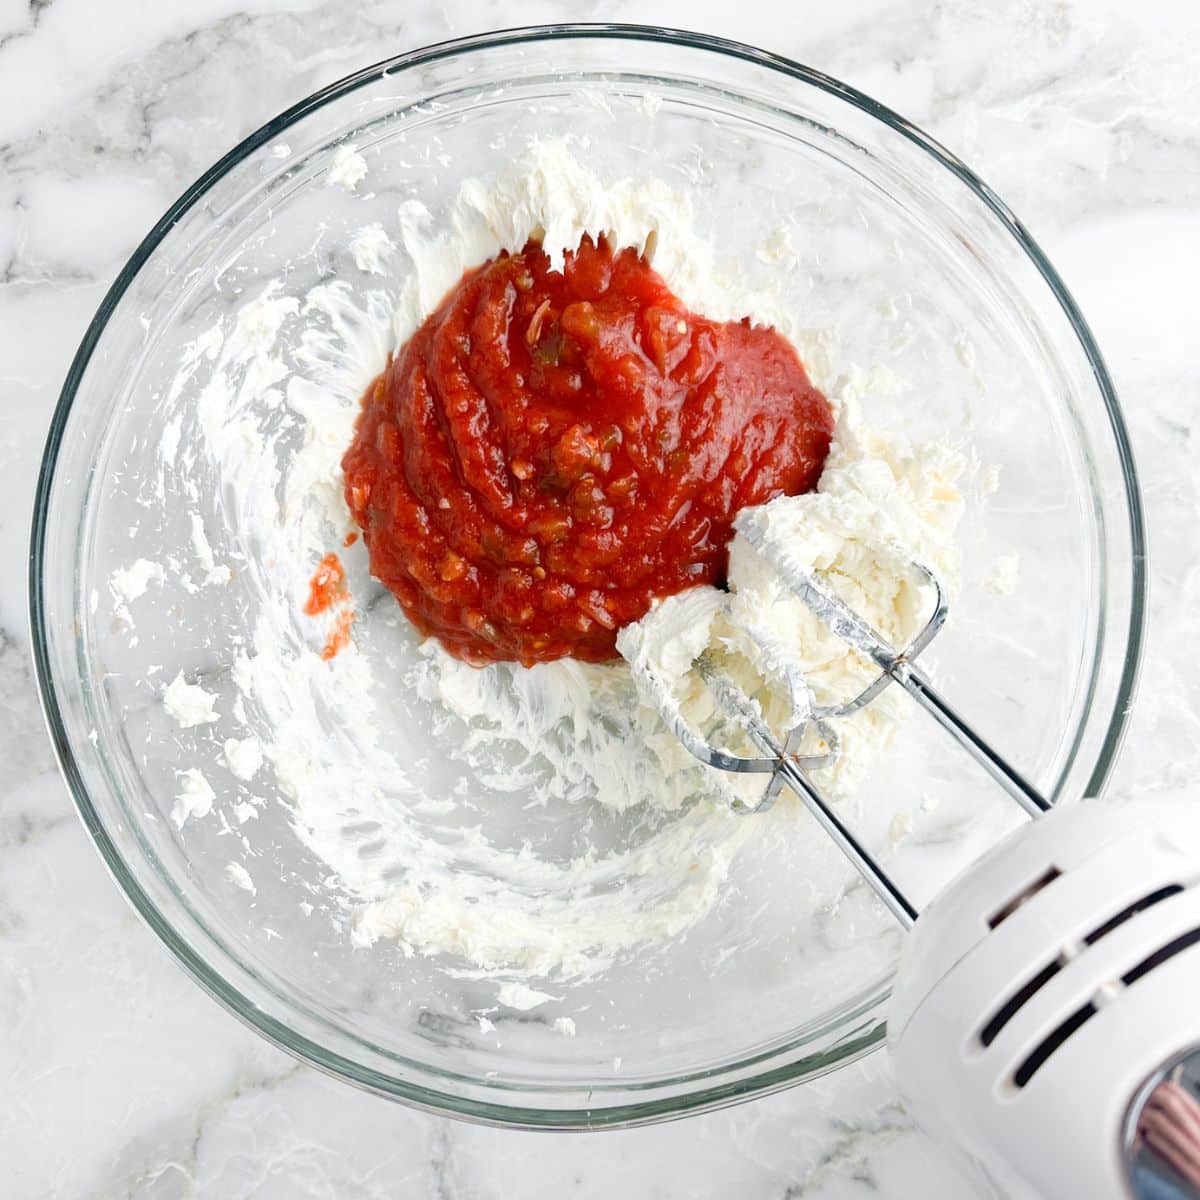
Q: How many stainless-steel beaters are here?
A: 2